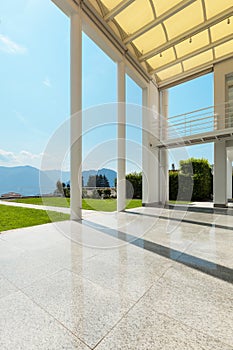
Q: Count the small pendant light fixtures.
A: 3